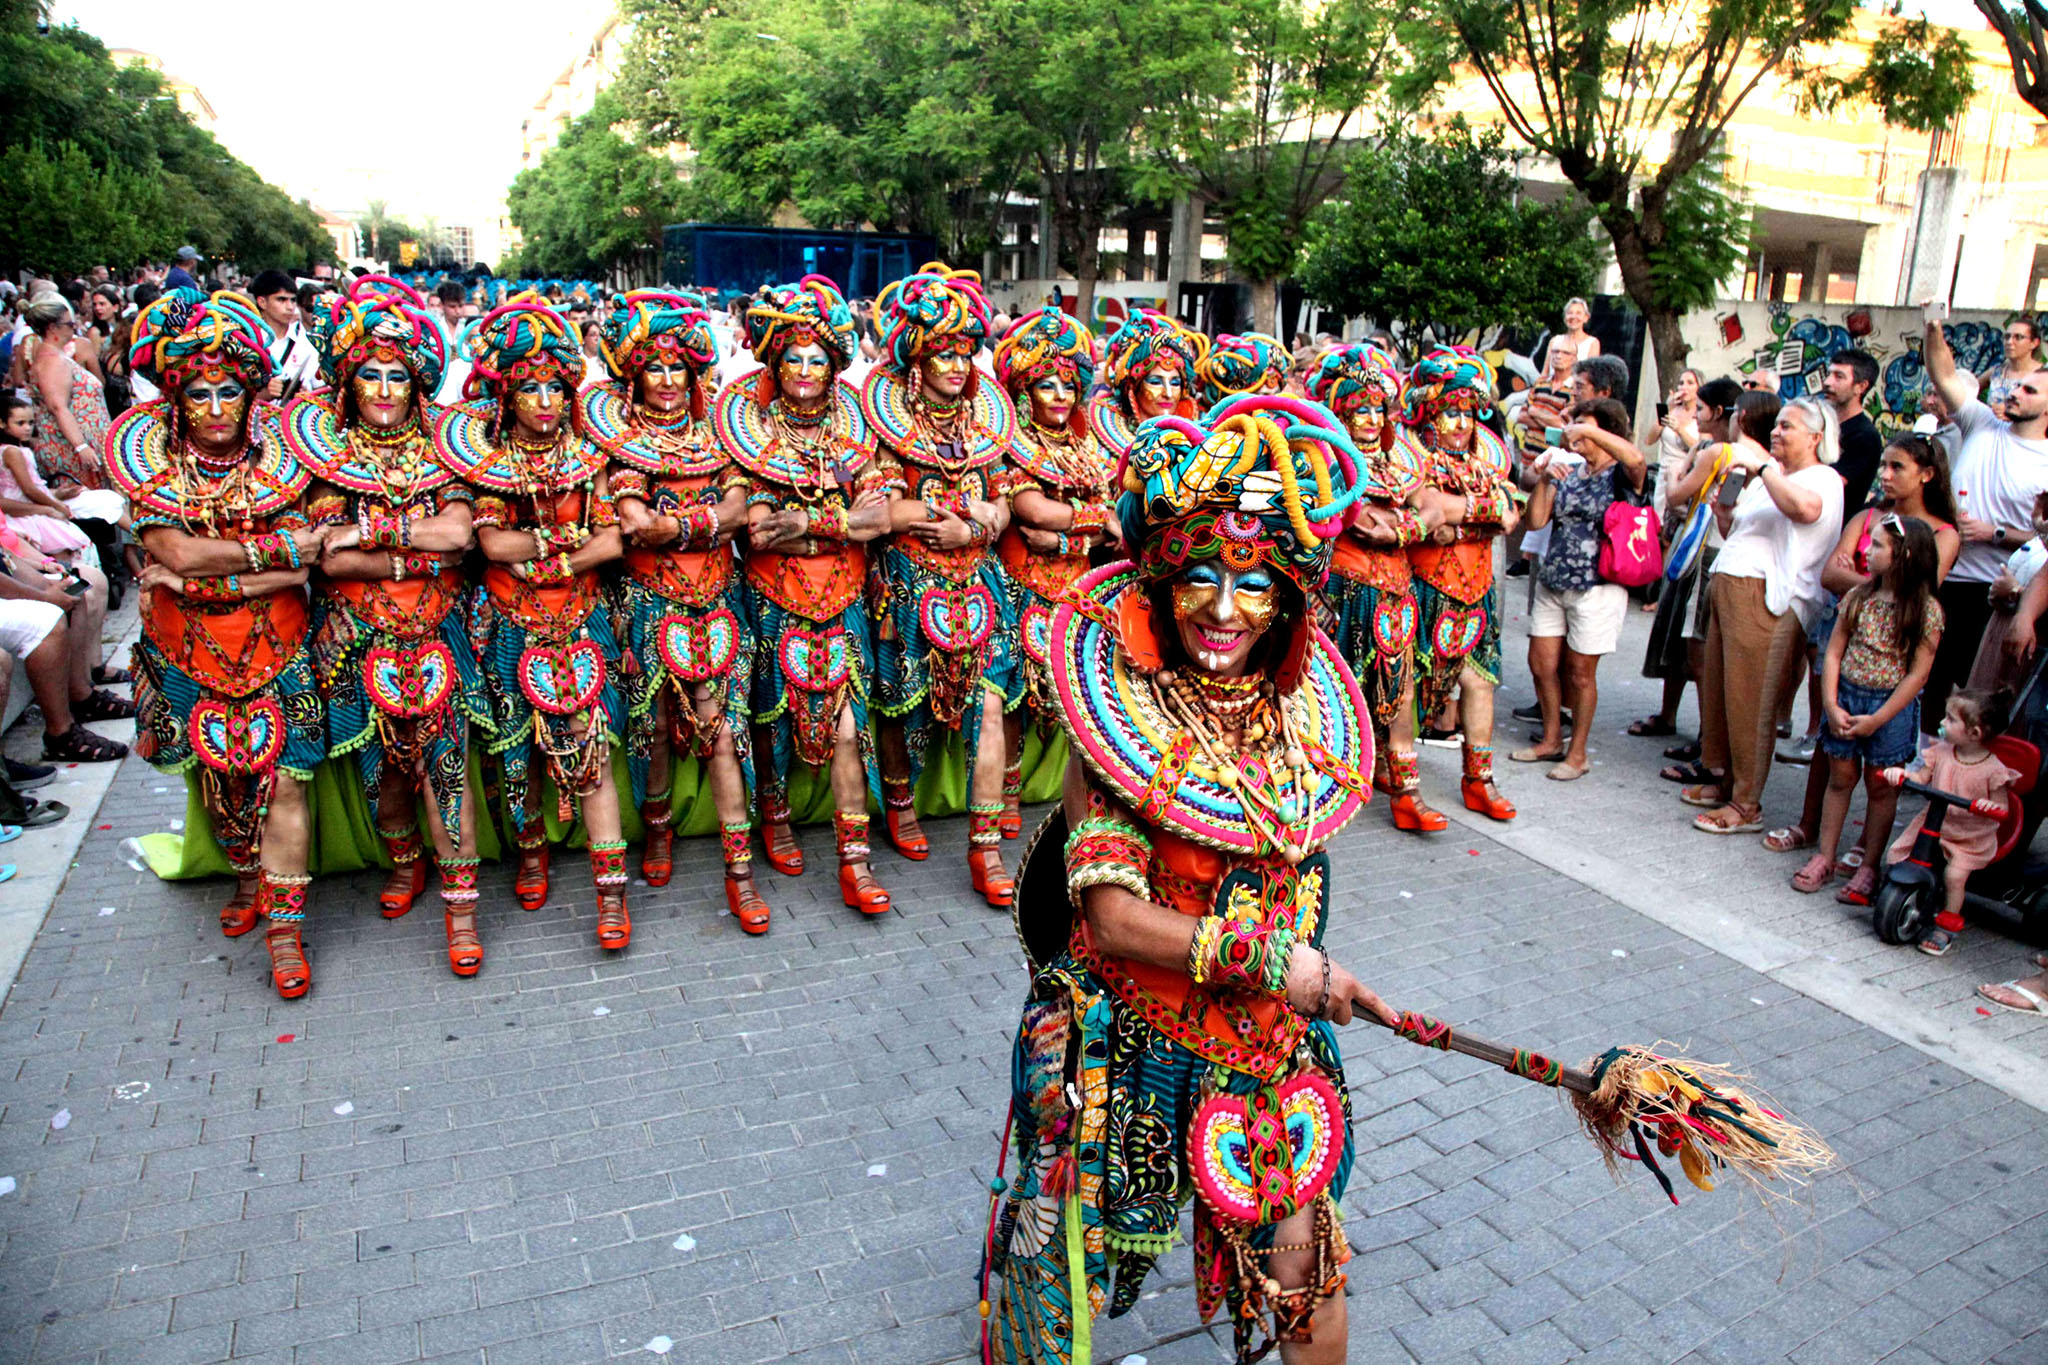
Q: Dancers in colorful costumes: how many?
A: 12